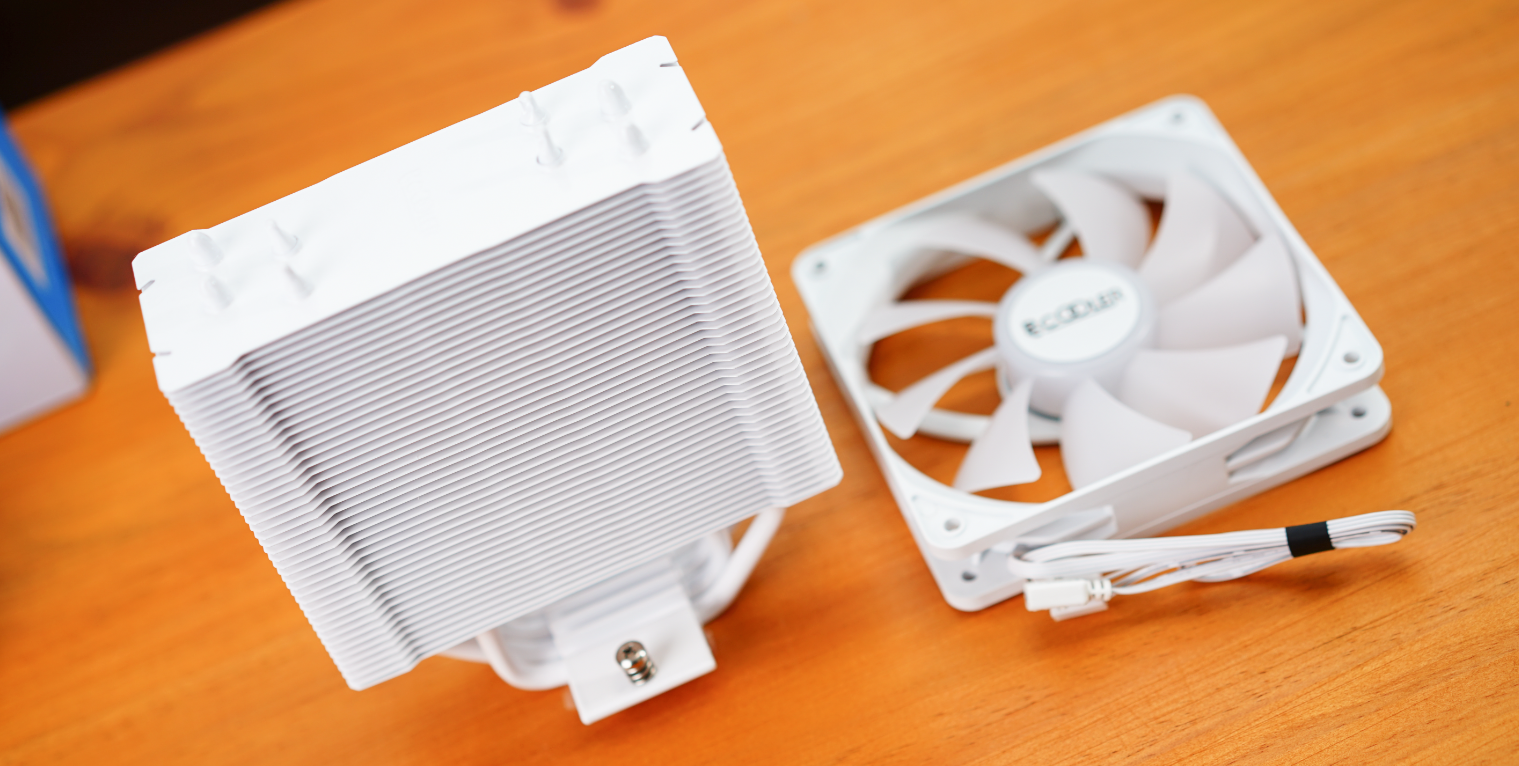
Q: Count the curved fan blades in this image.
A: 9